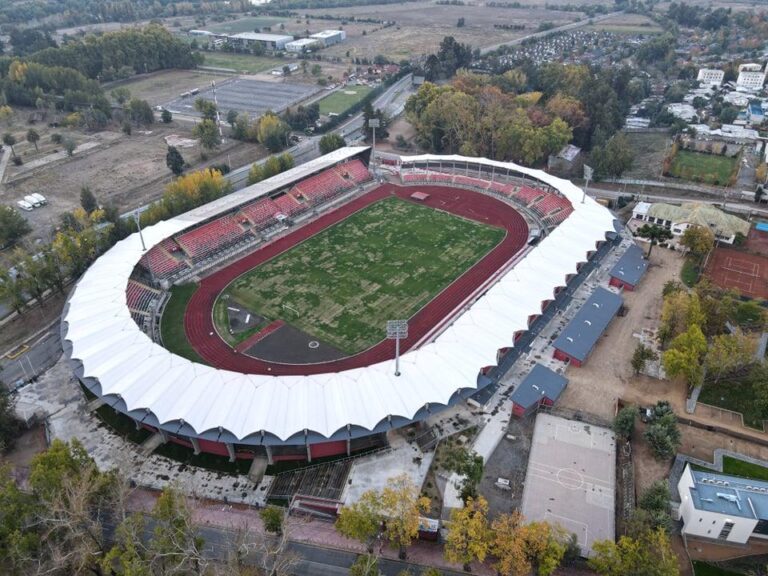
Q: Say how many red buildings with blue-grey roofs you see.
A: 3